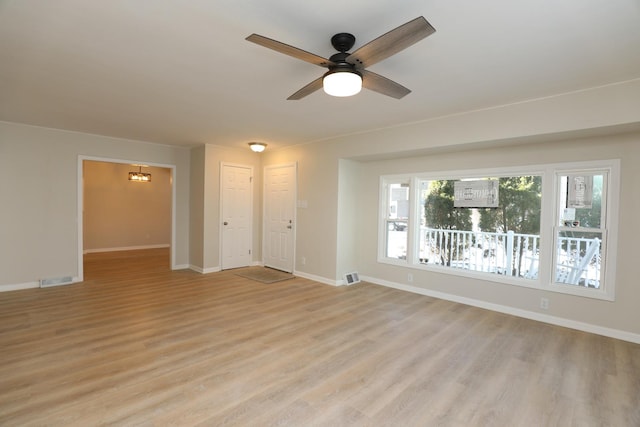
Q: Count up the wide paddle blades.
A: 4